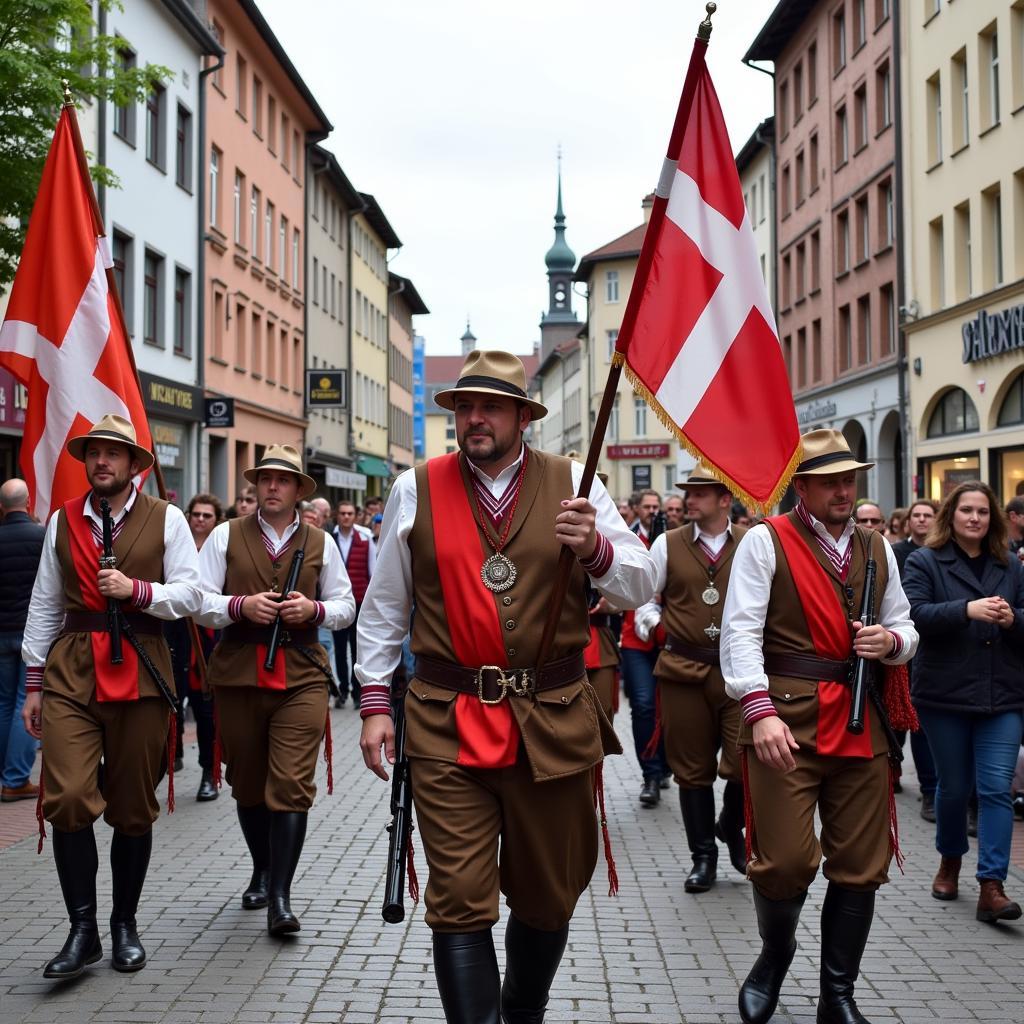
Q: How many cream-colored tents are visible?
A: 0